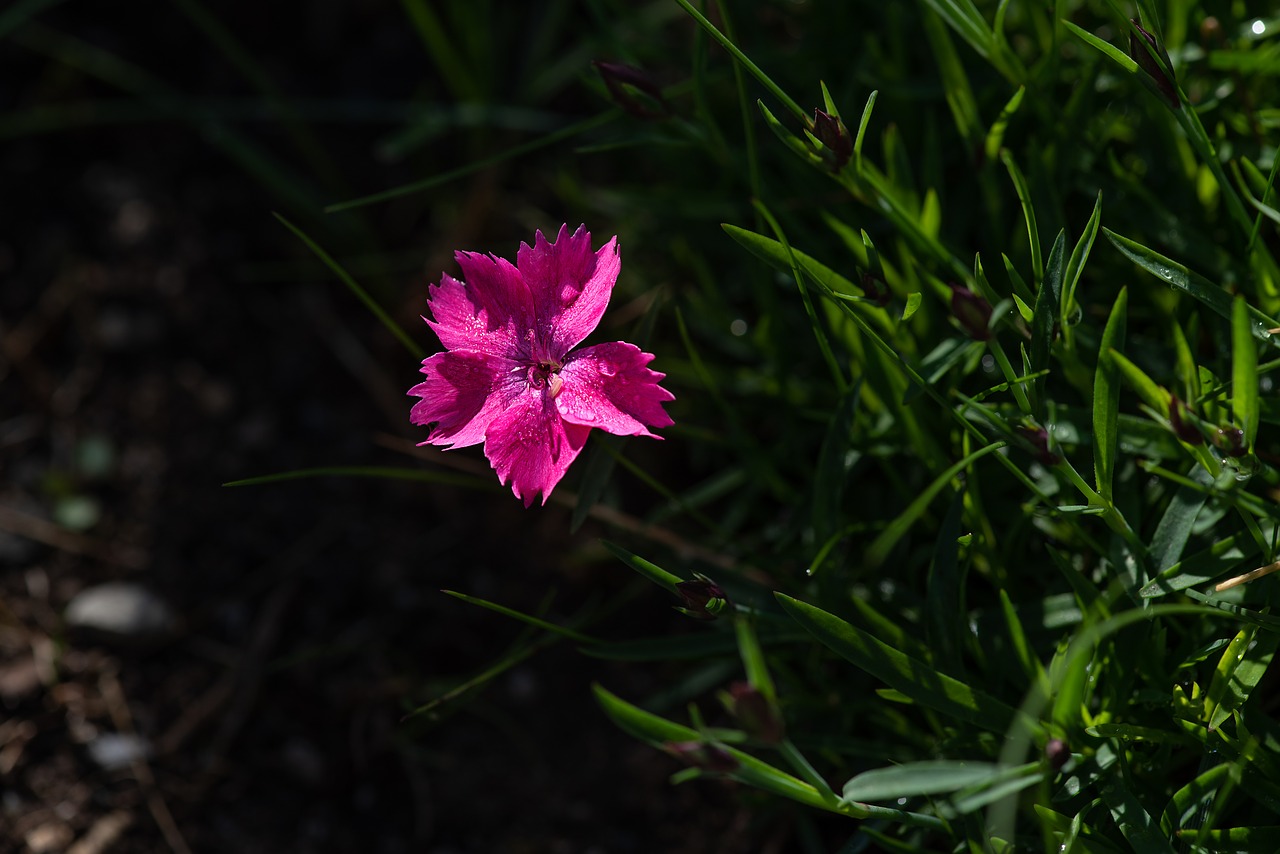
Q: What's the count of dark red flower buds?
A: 12